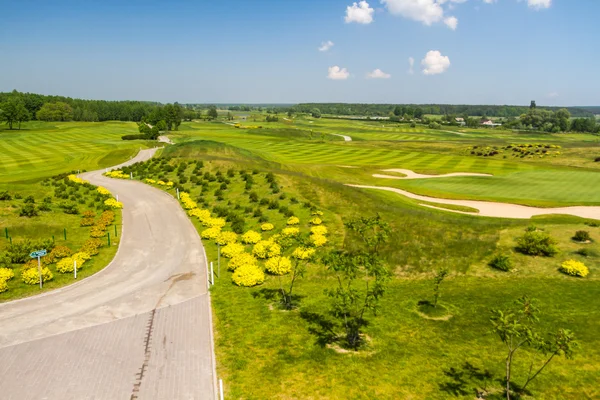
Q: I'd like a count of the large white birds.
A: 0